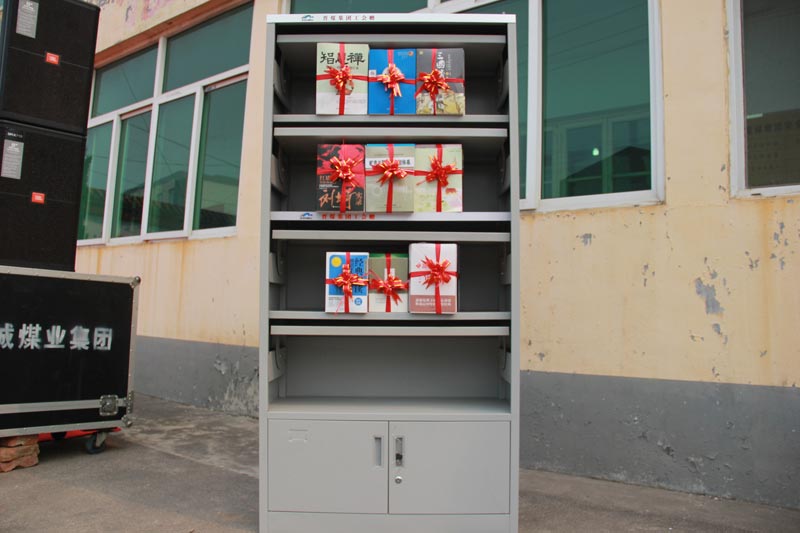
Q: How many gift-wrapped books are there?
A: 9